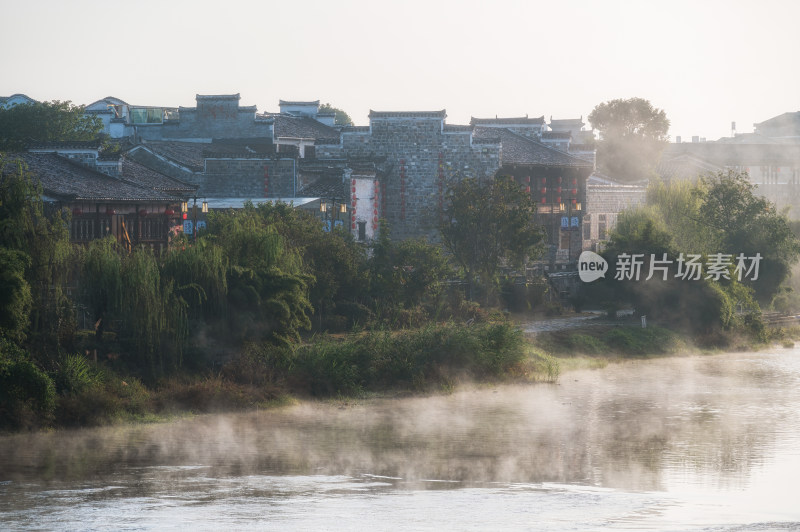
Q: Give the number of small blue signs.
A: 6